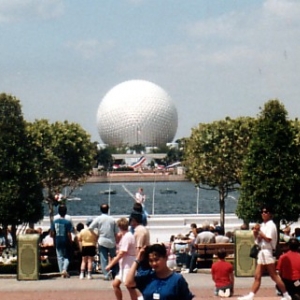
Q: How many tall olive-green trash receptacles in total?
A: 2